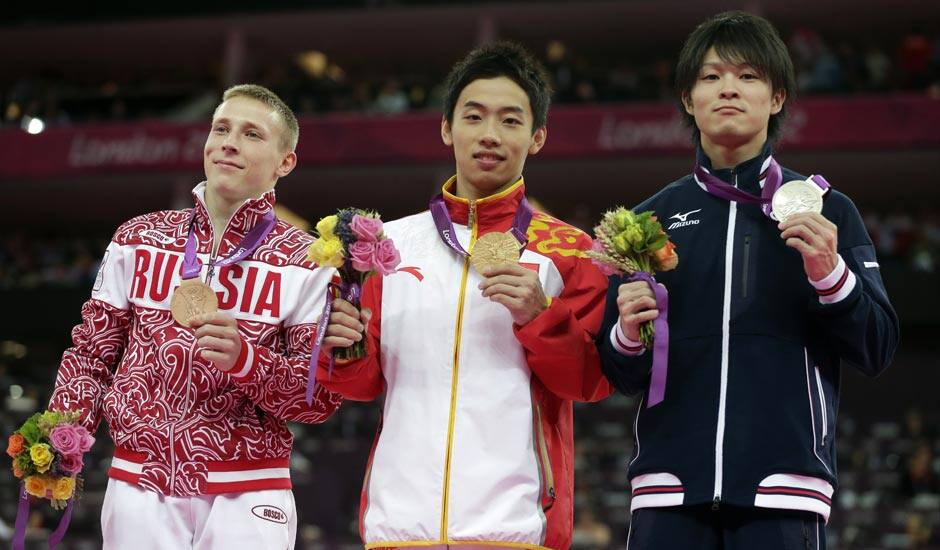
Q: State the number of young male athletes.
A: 3